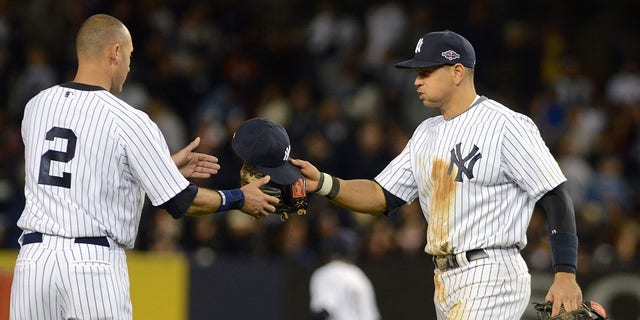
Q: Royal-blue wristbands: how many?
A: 1